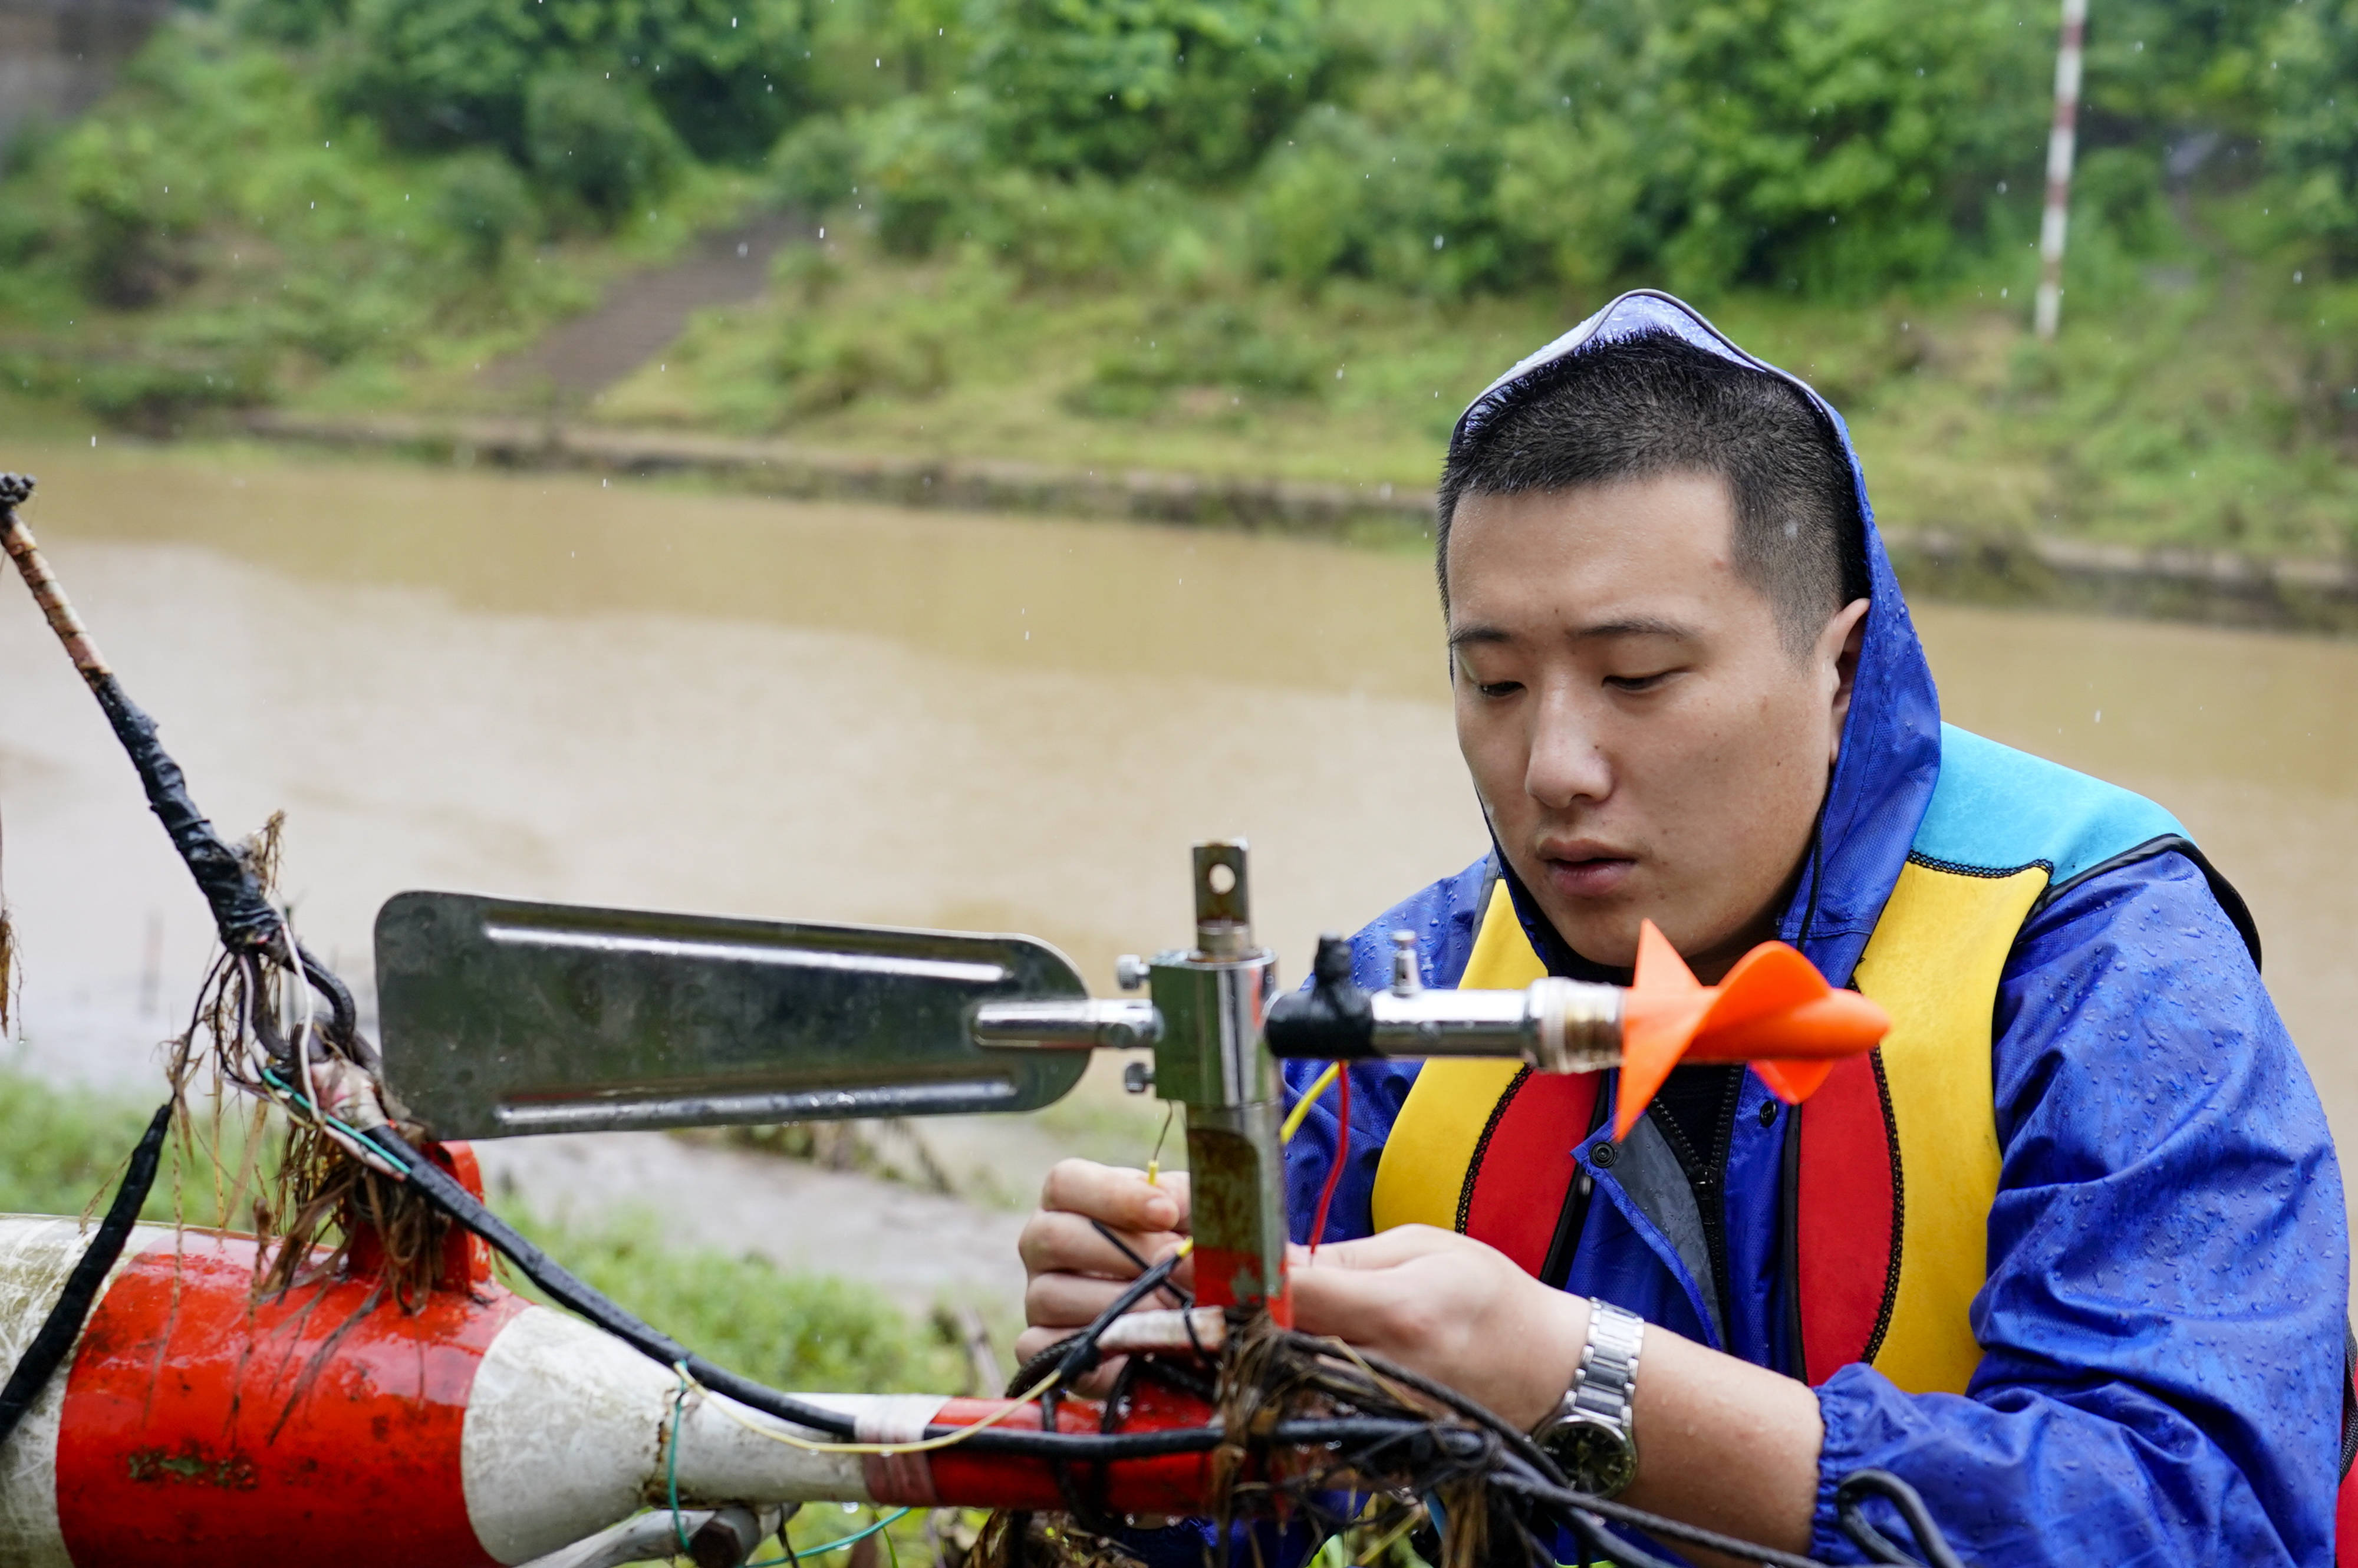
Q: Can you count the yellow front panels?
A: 2